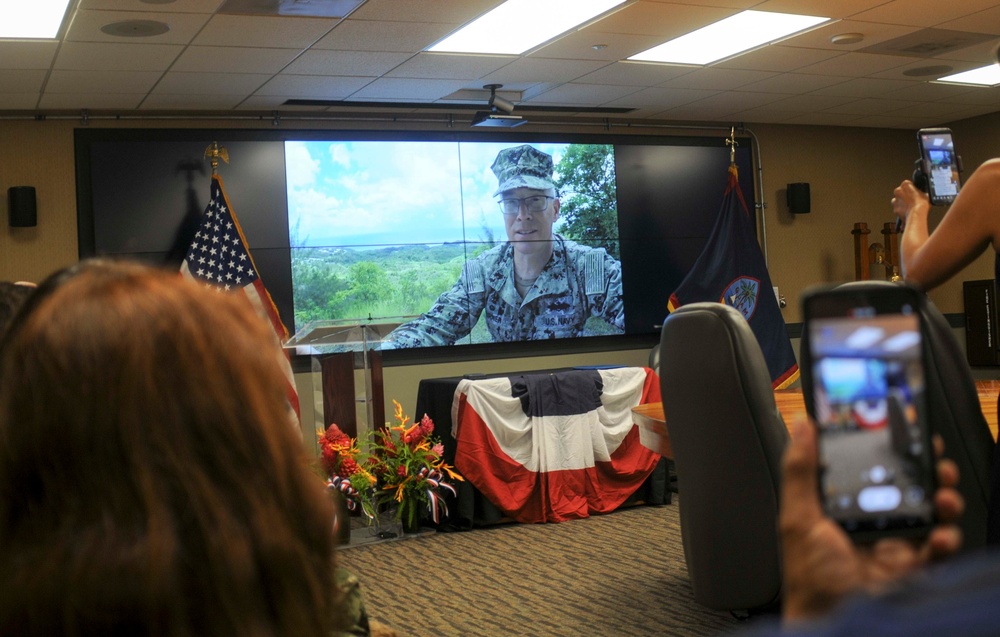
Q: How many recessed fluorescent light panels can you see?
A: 4